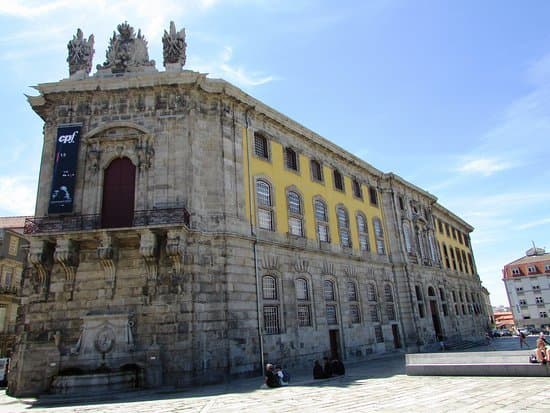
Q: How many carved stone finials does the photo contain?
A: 3